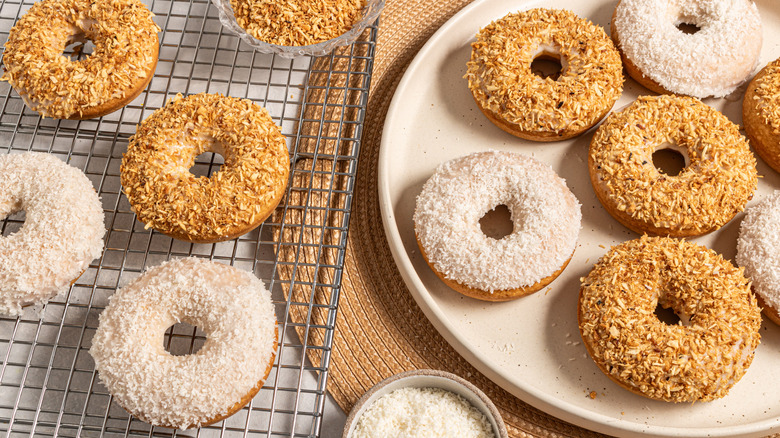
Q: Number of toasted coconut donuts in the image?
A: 6